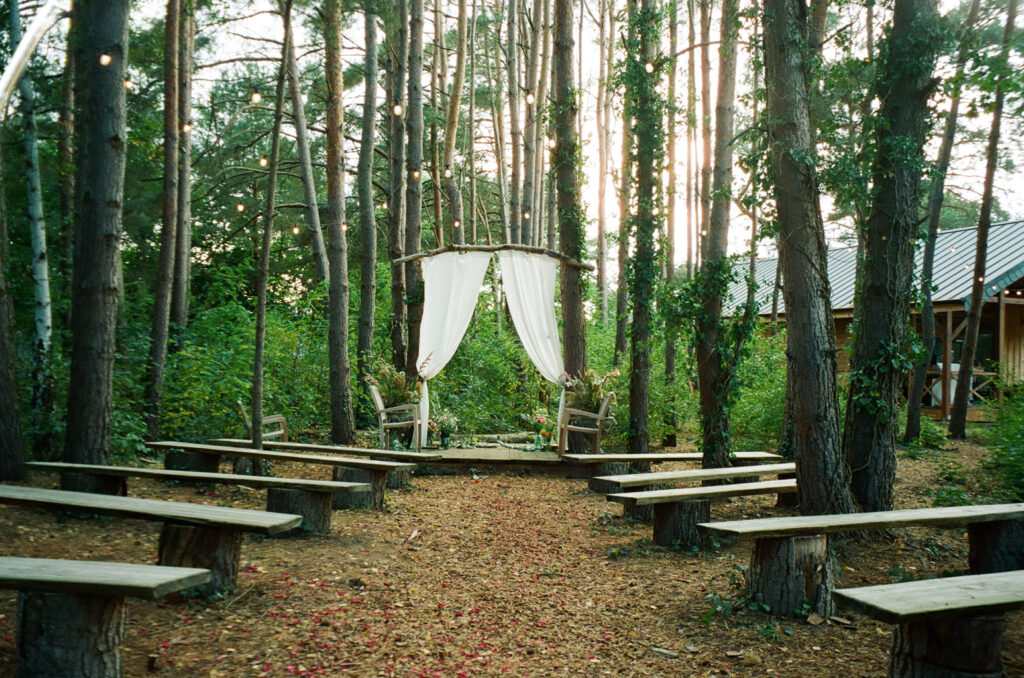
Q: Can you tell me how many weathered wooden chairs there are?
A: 3